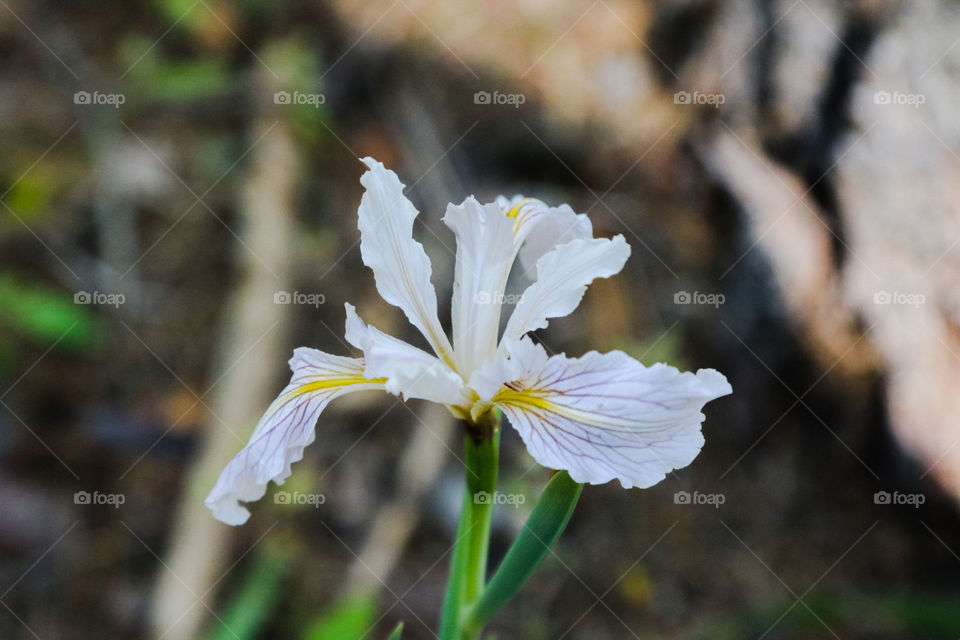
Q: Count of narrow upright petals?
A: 3